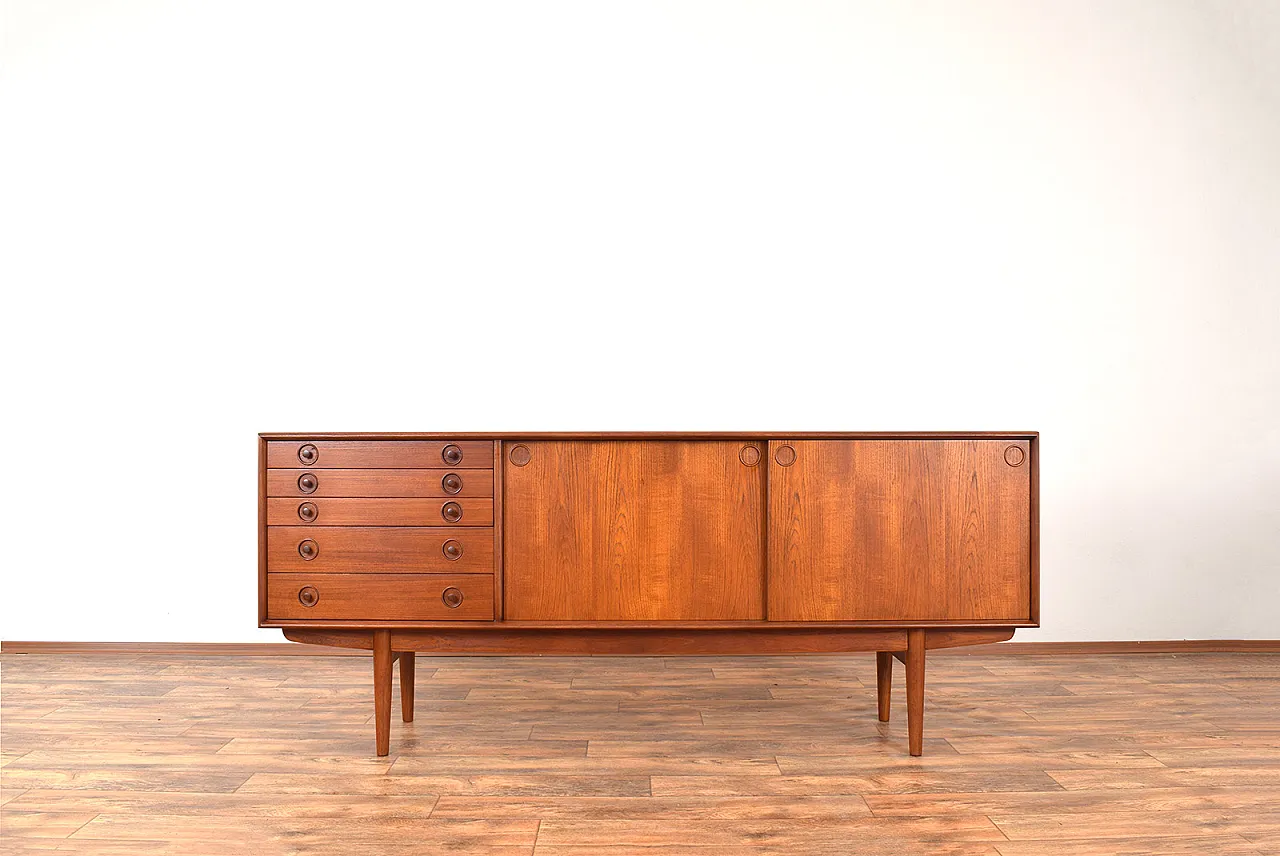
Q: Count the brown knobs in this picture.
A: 10